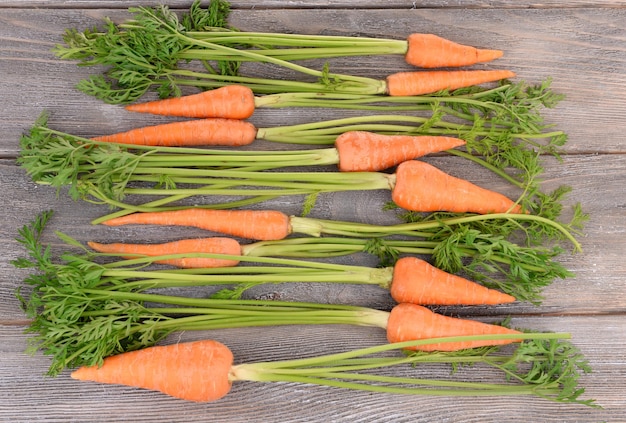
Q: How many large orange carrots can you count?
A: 11